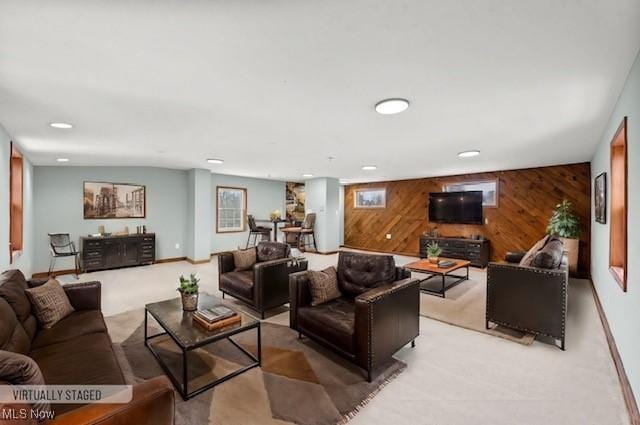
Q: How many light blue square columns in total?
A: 2